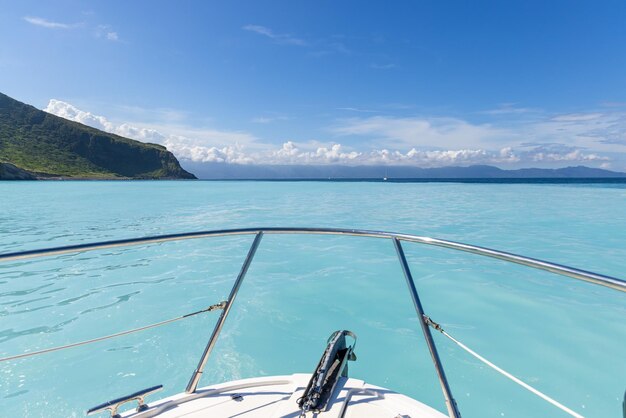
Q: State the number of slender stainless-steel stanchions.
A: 2